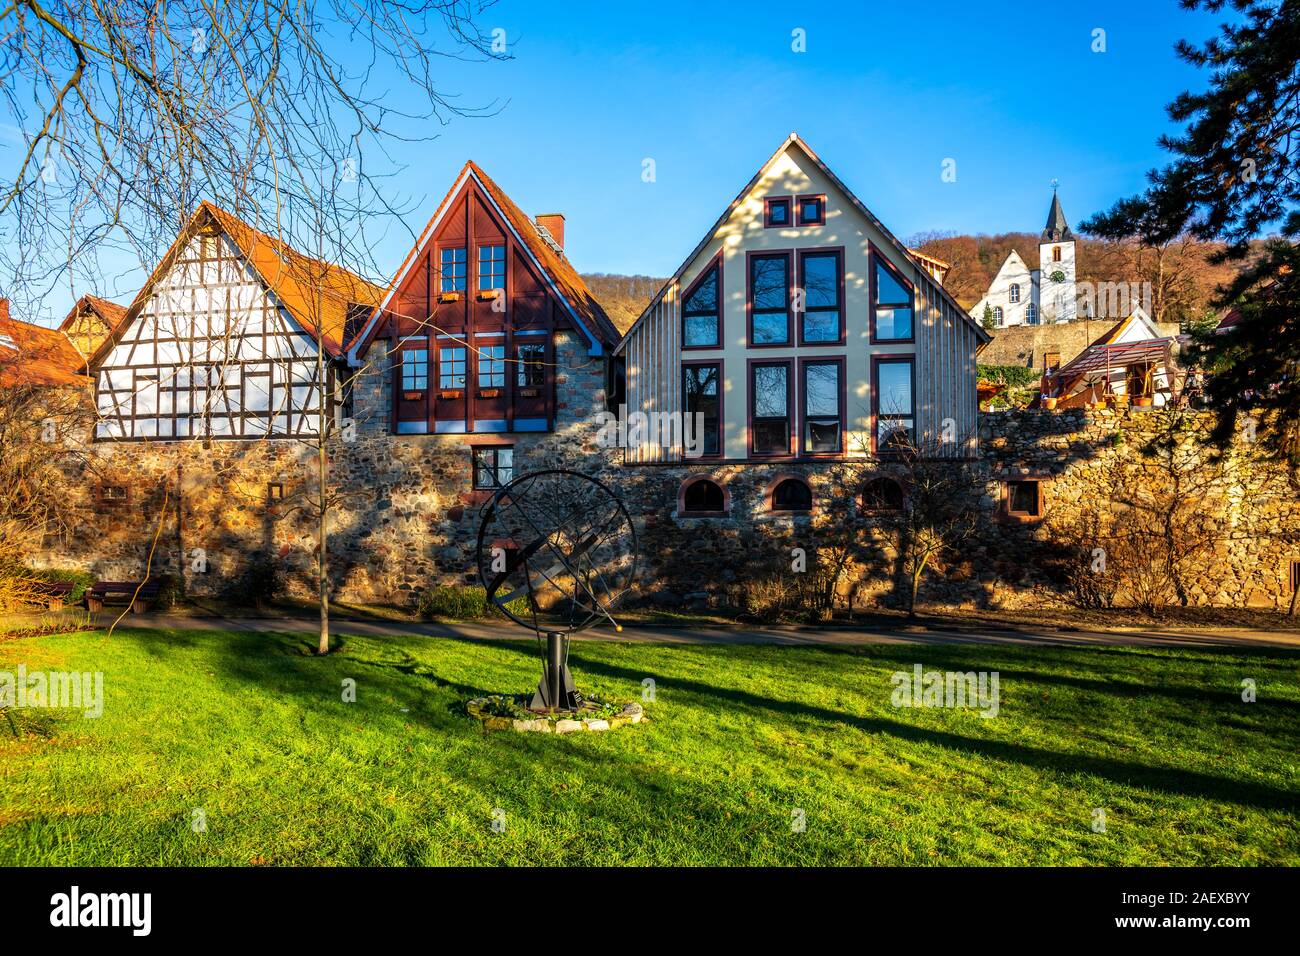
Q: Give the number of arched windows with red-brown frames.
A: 3